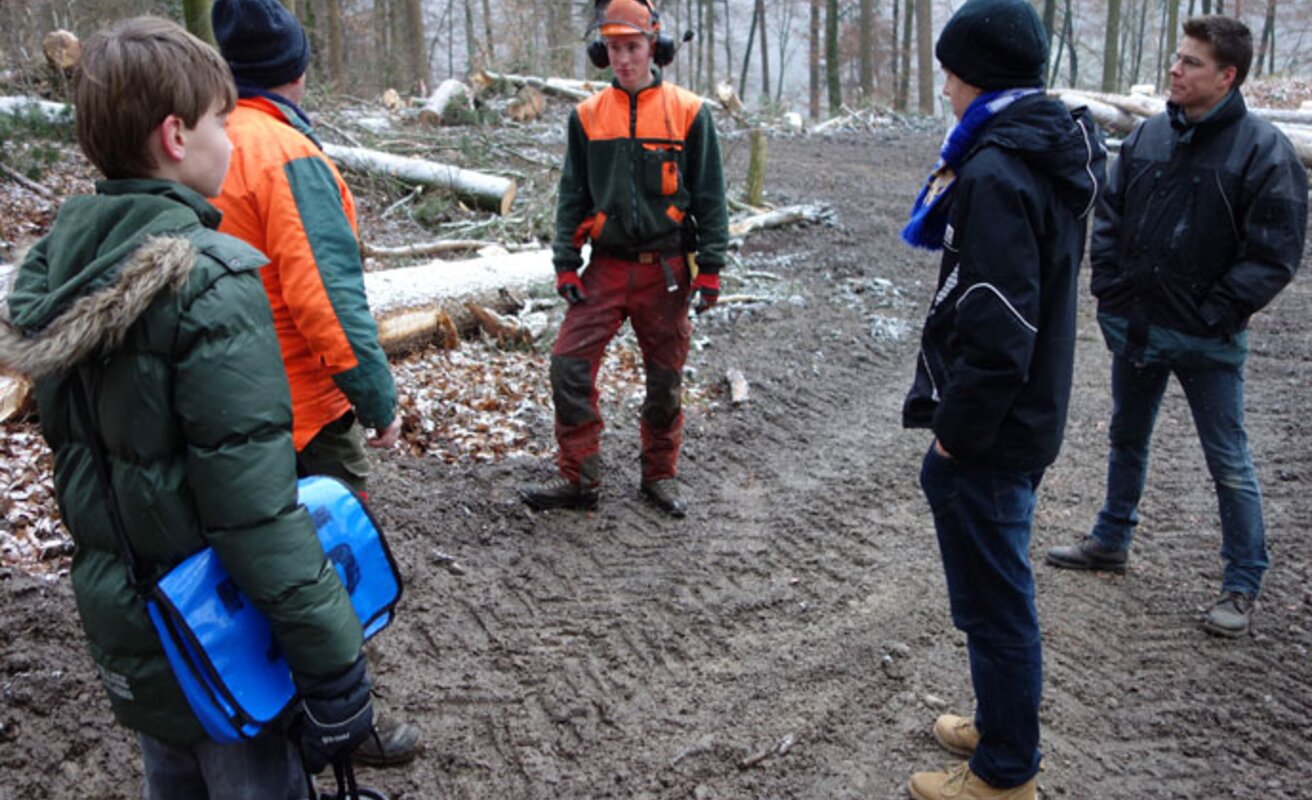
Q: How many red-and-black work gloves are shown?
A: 2